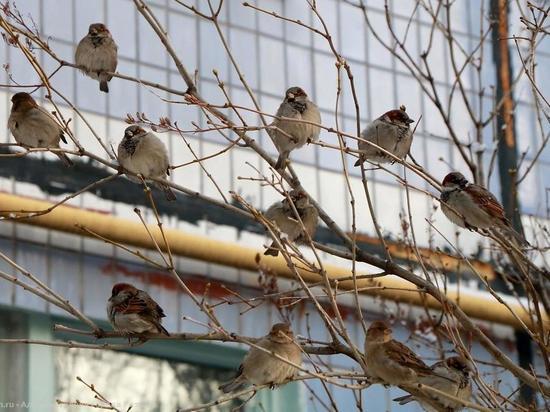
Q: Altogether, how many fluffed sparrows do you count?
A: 11